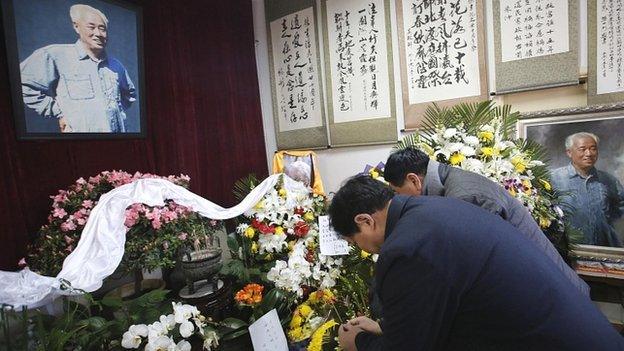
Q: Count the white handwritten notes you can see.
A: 2